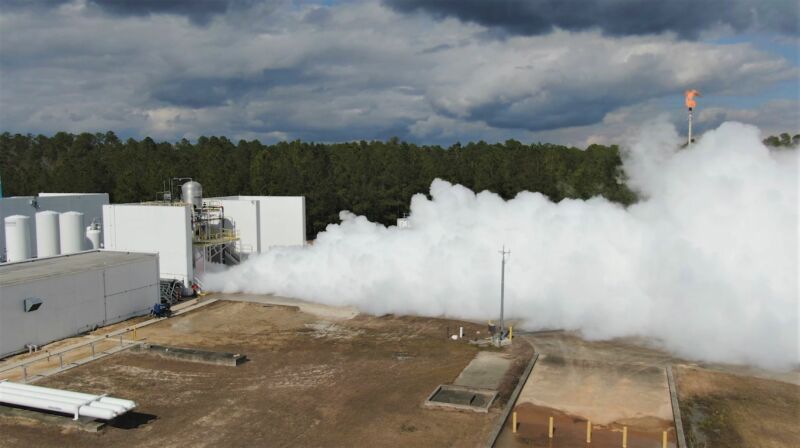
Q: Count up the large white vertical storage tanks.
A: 3